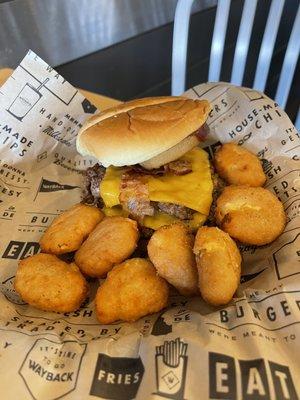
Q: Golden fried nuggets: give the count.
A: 8